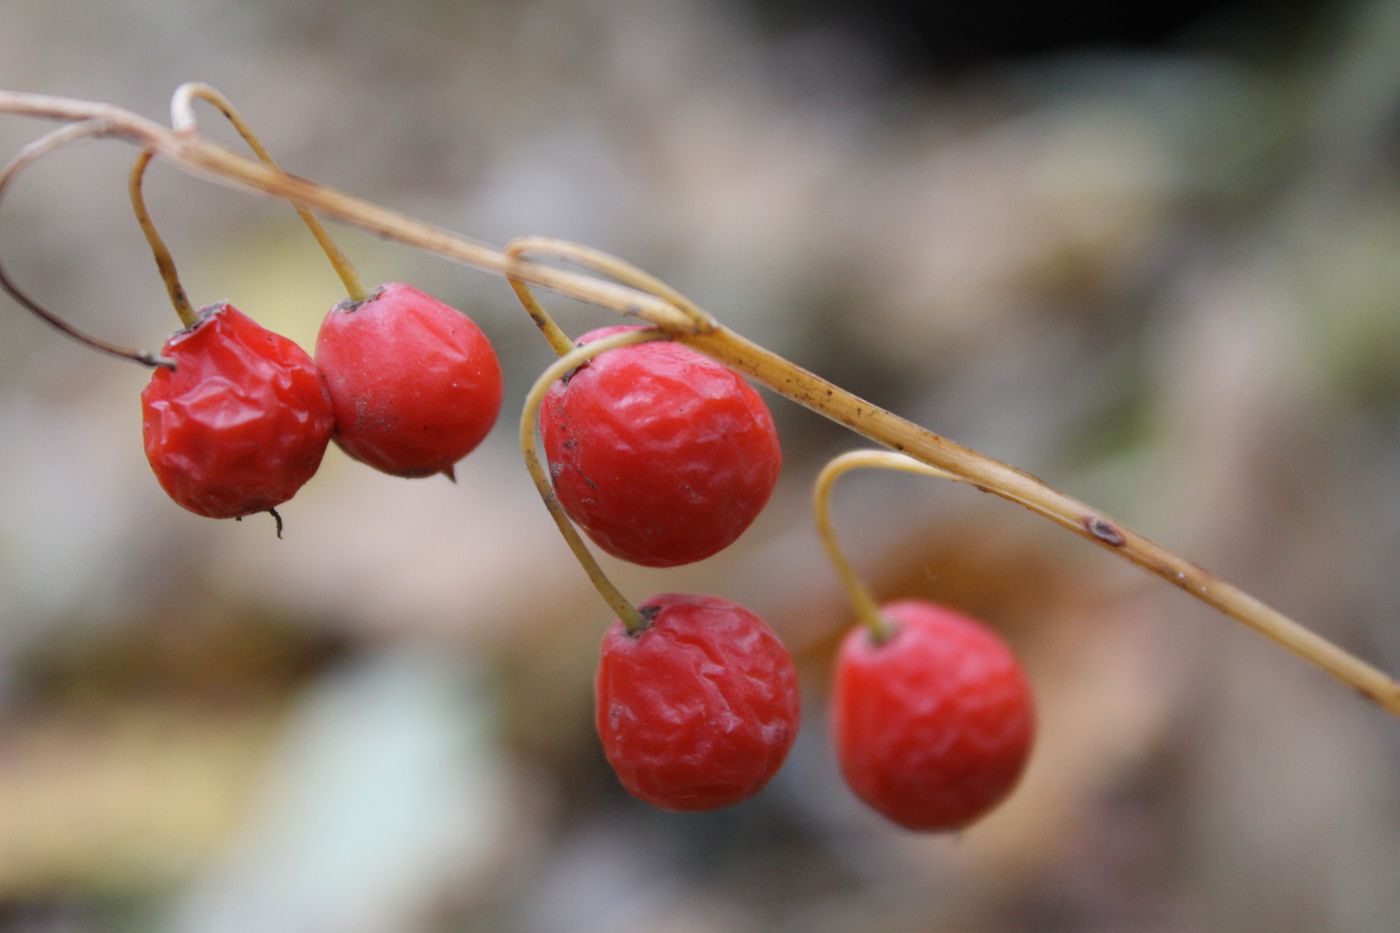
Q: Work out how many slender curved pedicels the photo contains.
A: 6